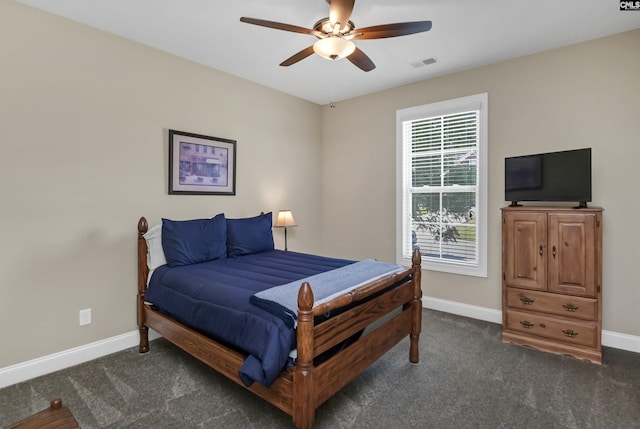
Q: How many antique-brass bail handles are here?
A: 4